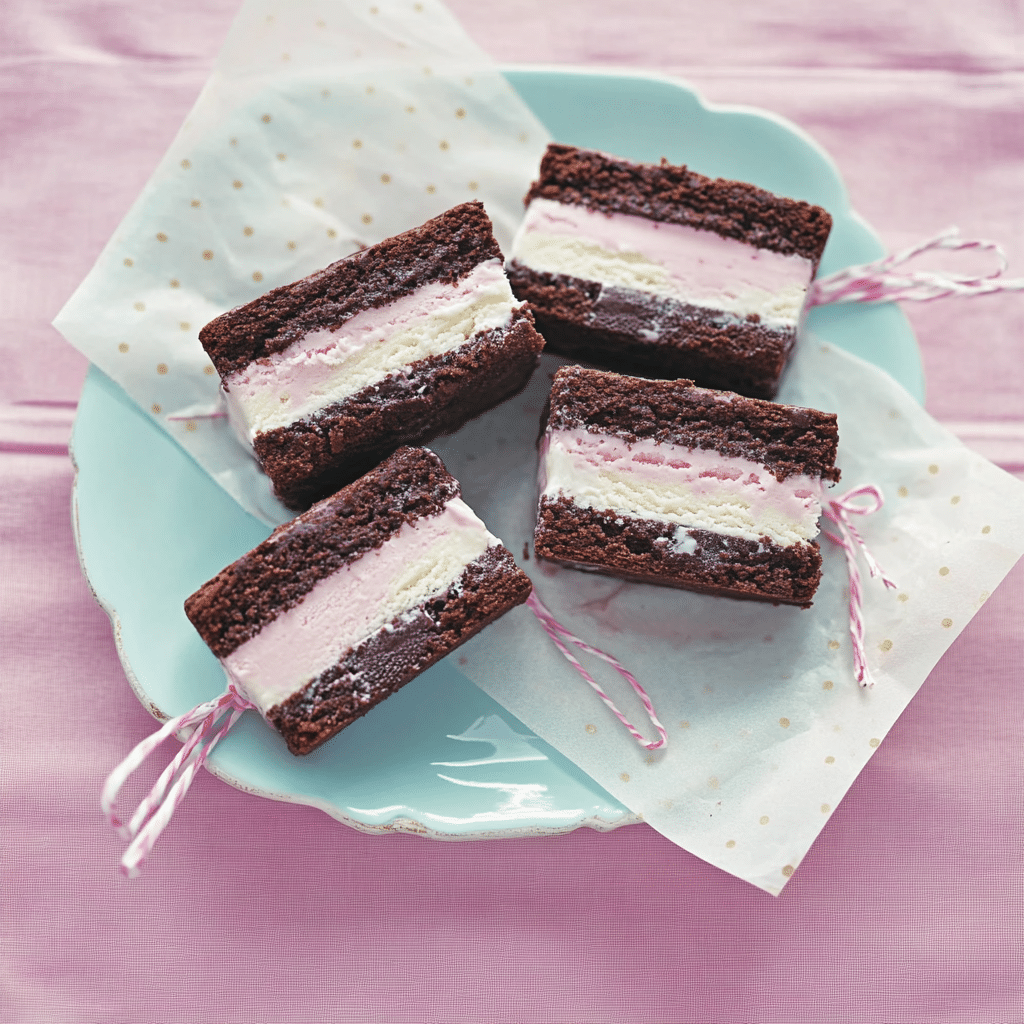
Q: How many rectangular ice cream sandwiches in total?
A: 4